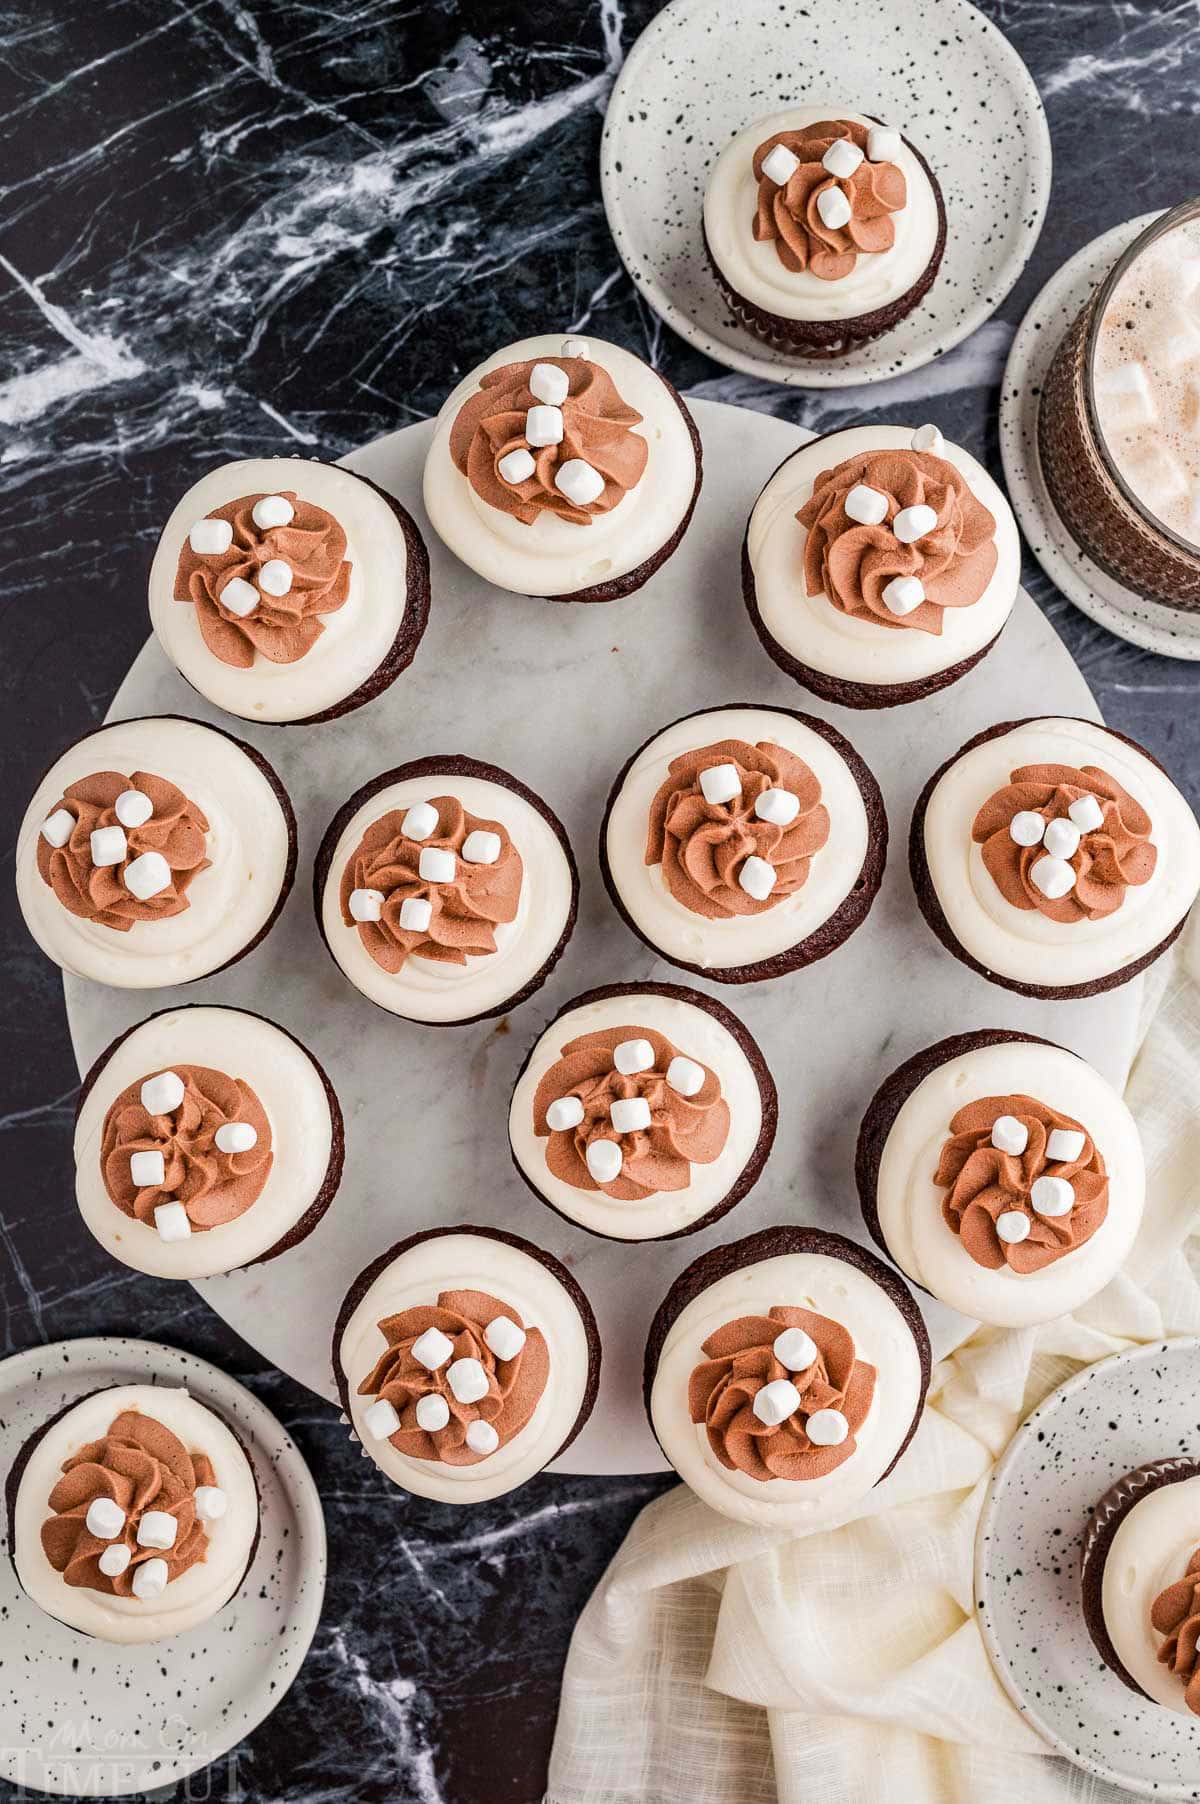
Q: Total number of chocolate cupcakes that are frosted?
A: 15